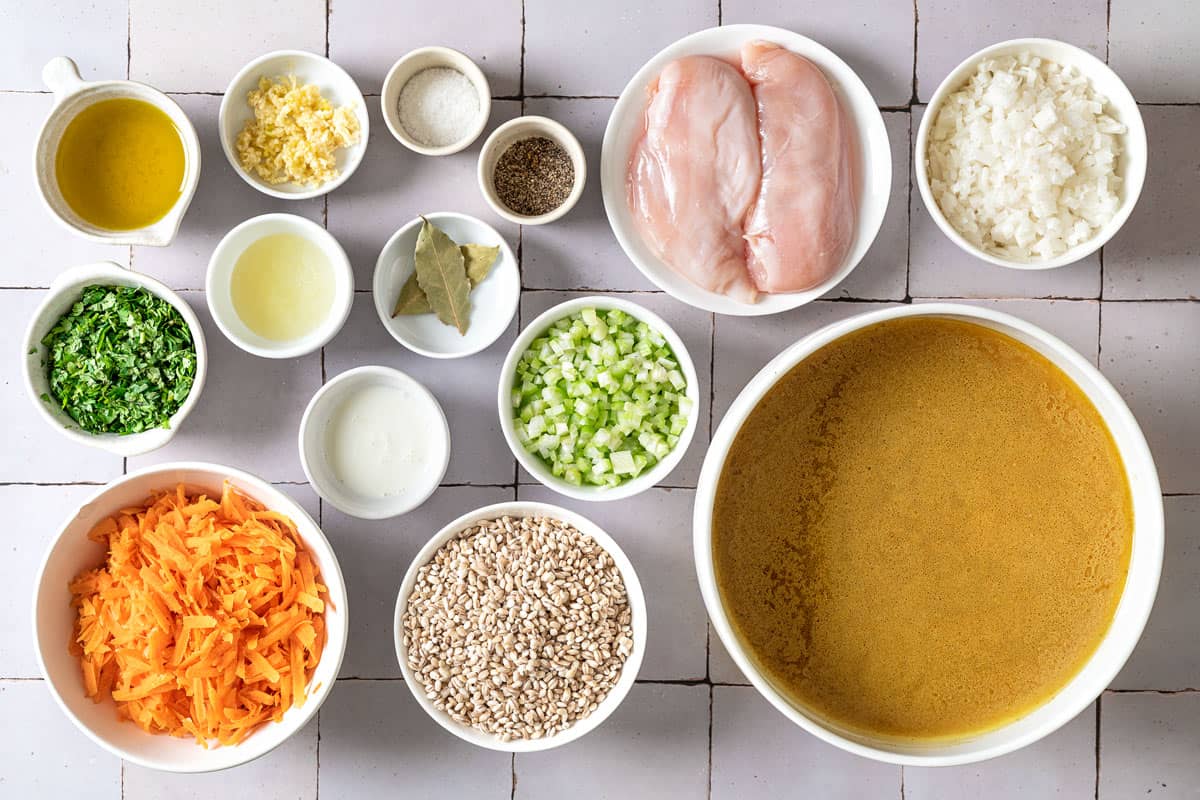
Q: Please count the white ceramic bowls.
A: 14